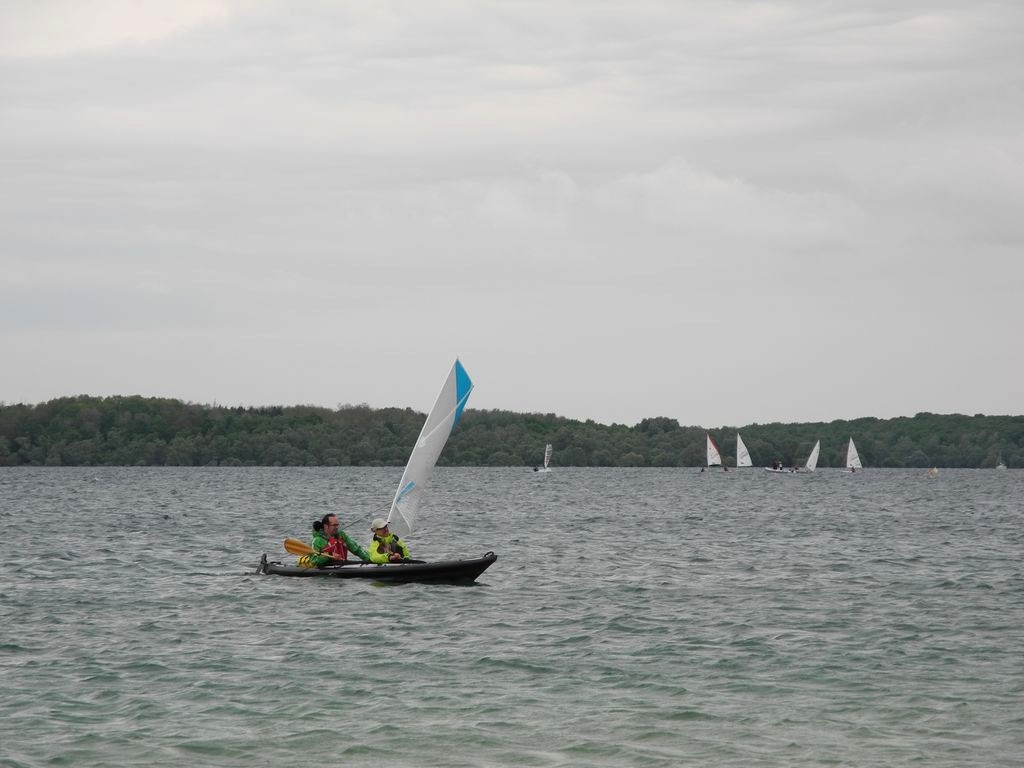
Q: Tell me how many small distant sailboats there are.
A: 5